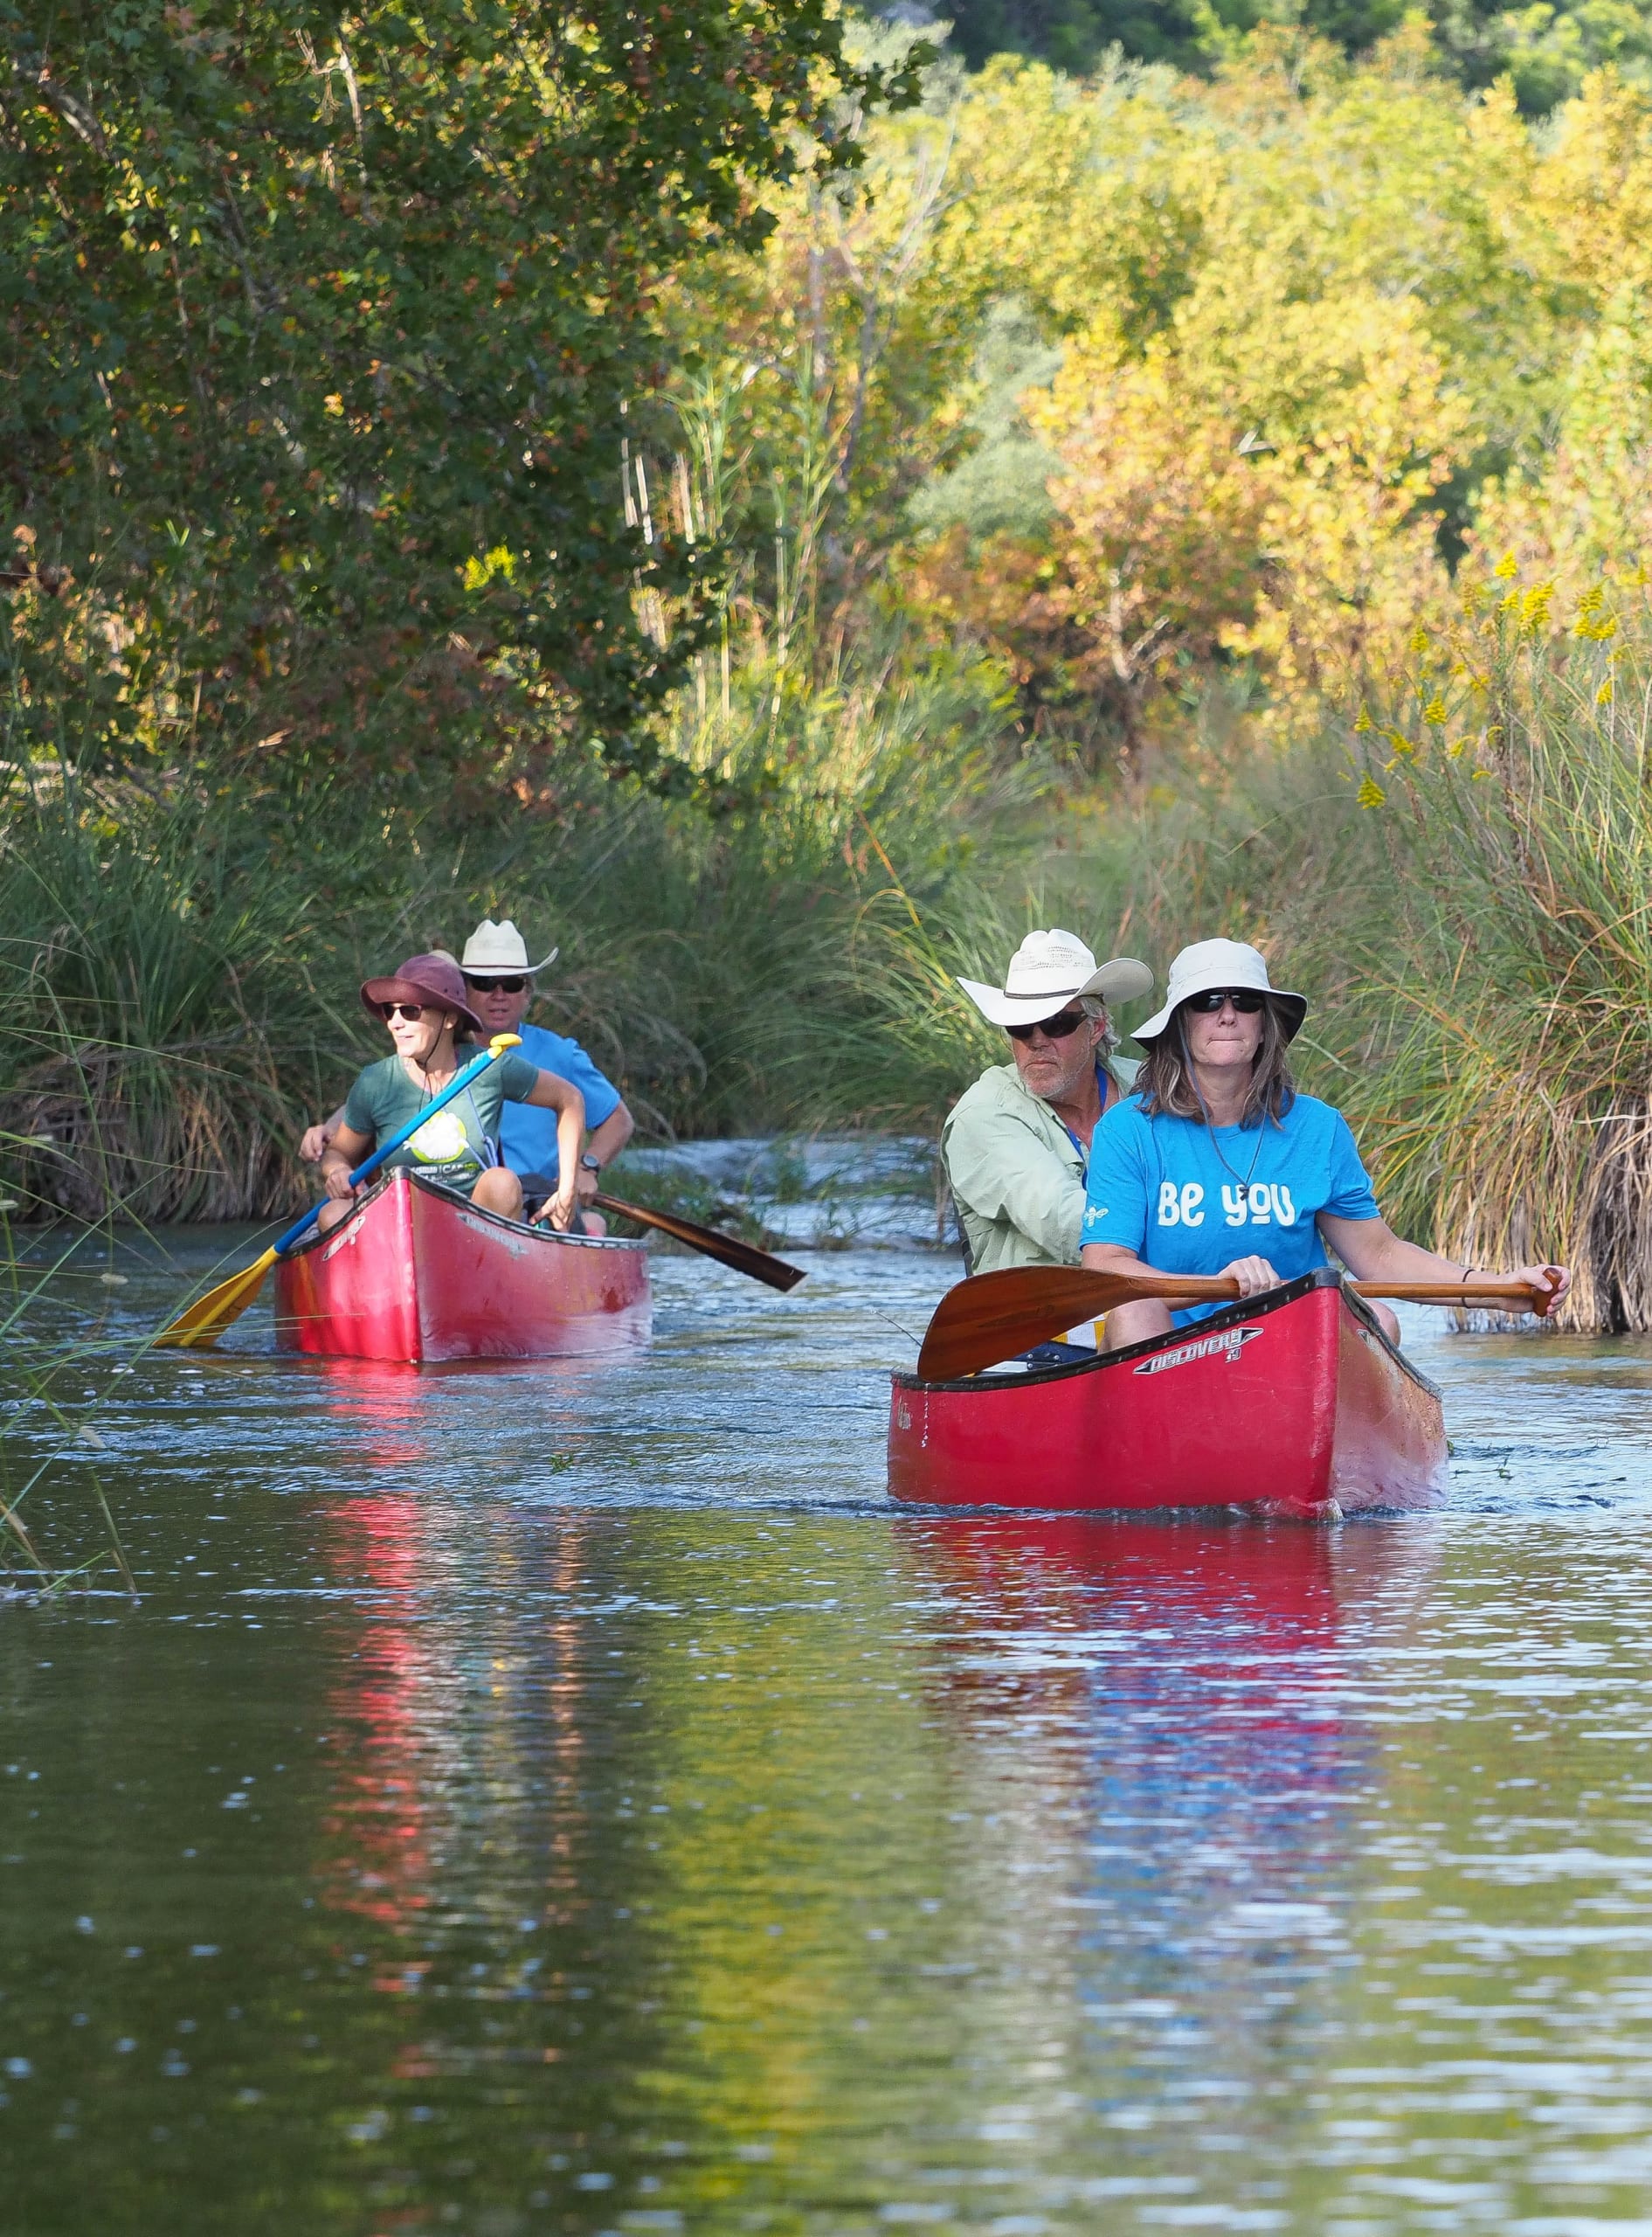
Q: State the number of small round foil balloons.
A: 0